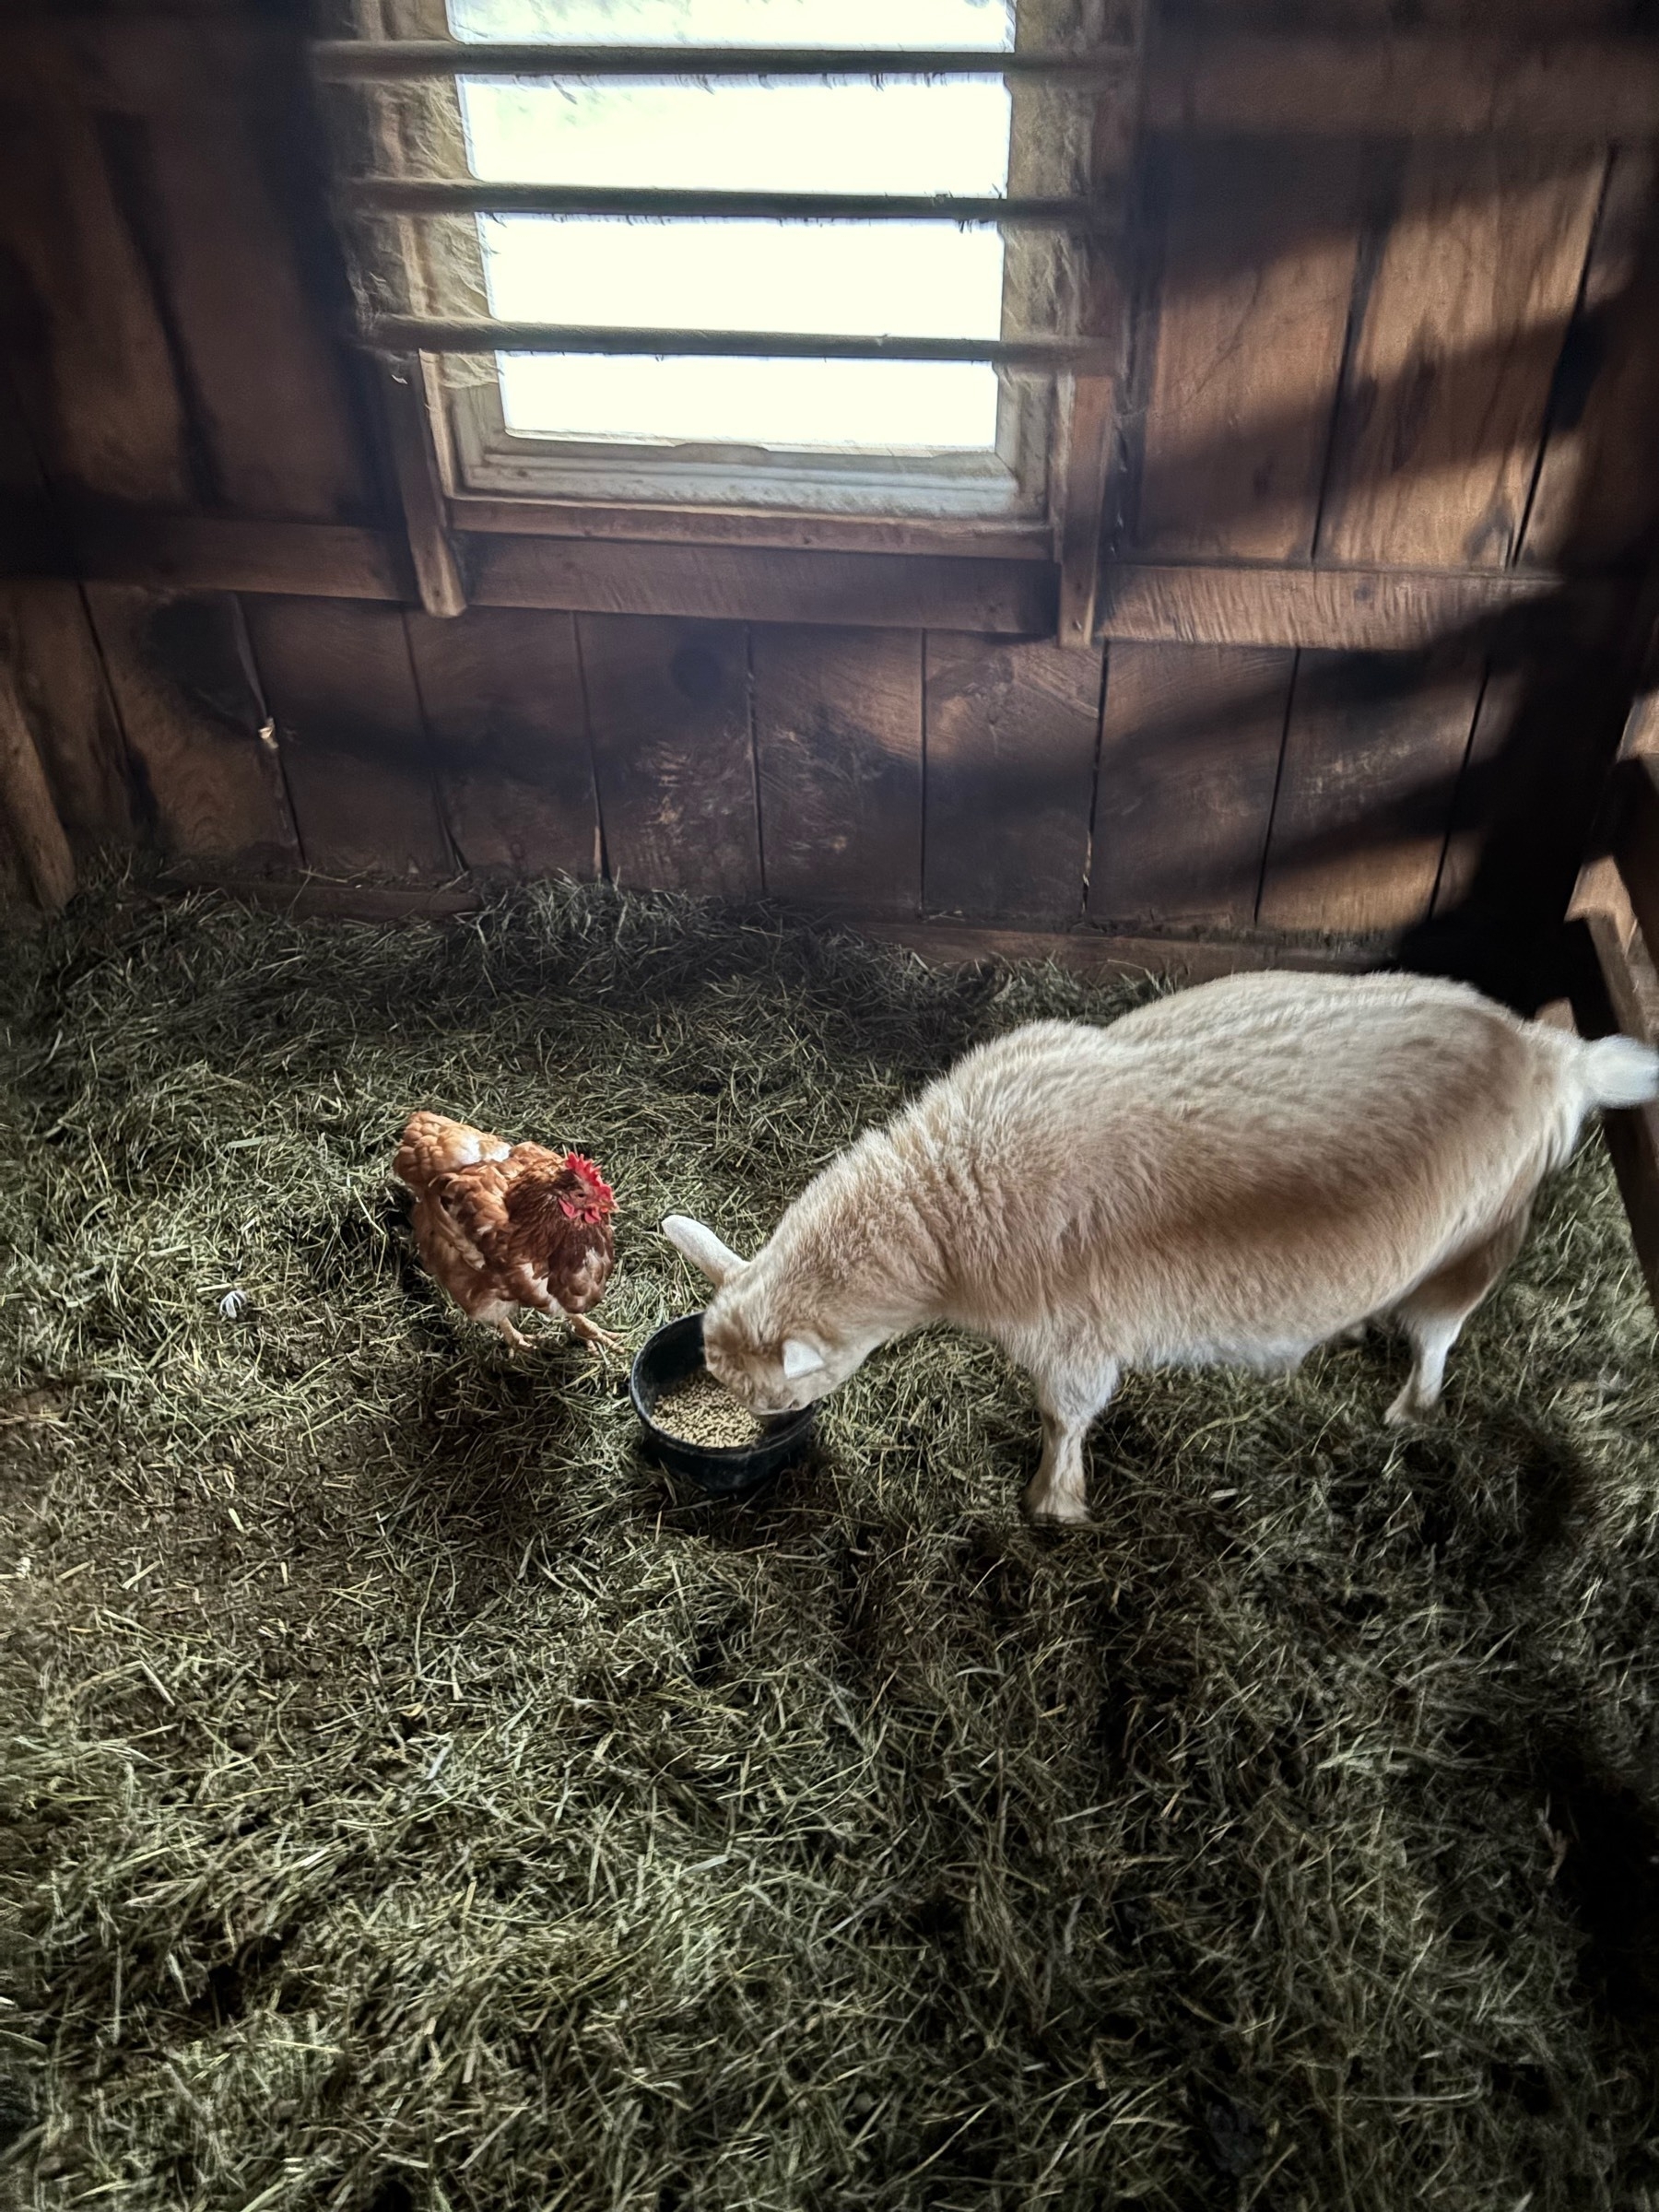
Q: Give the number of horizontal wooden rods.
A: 3